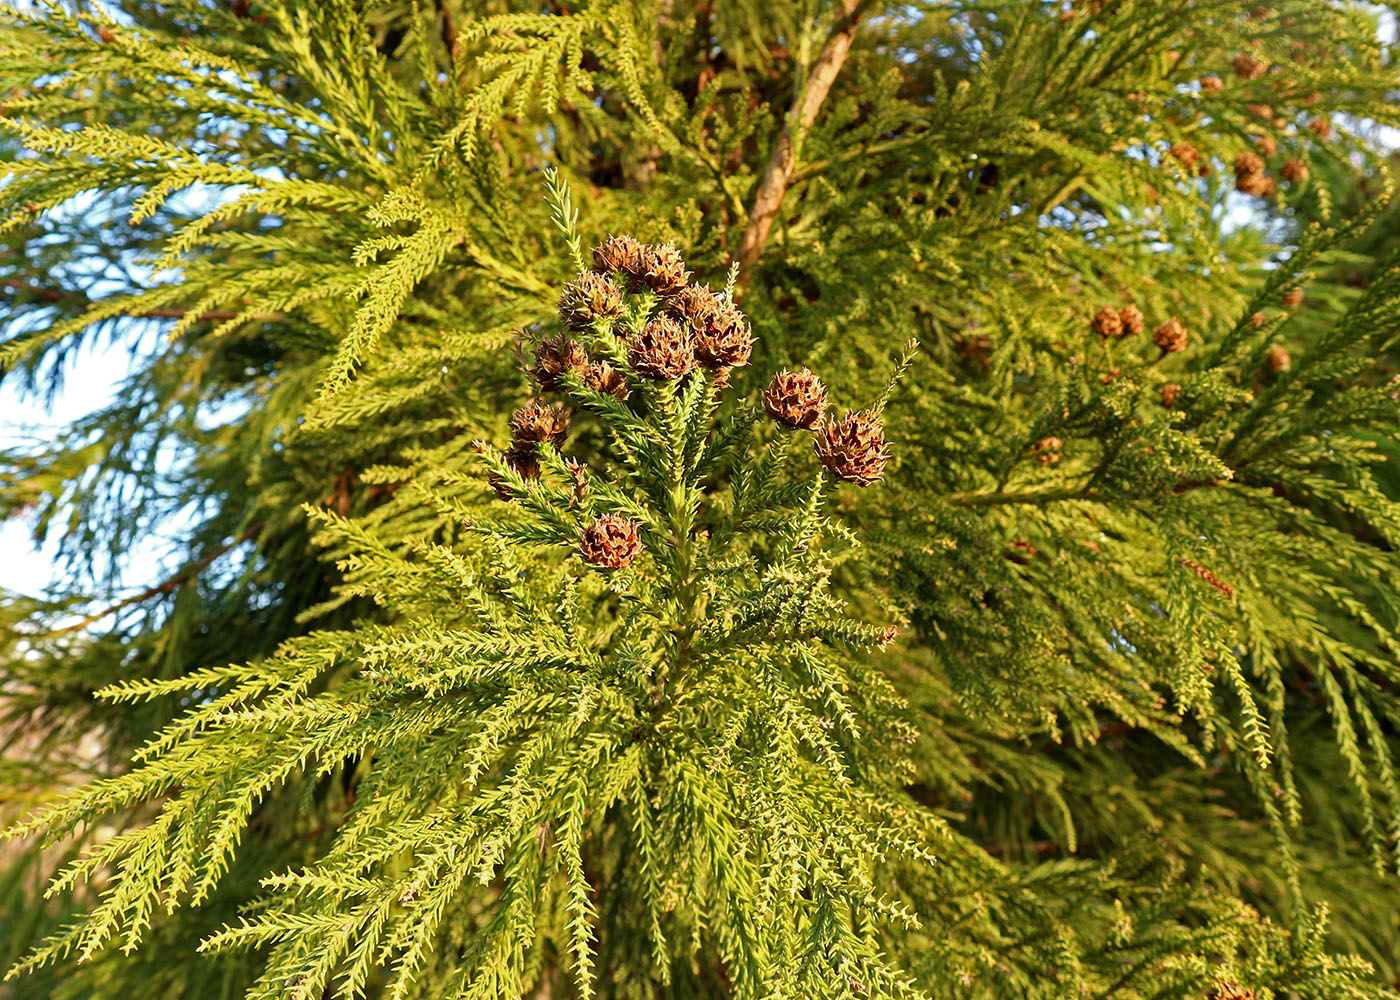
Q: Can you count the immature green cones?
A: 0